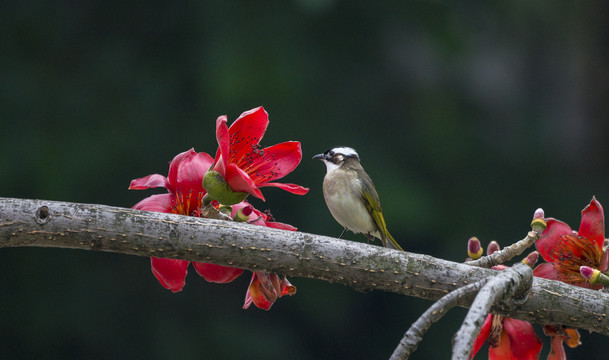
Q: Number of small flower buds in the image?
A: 6